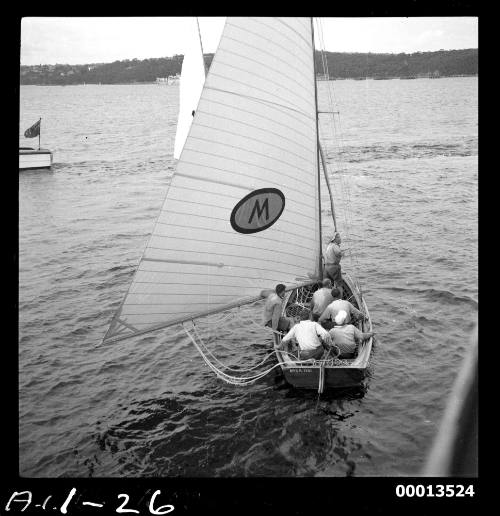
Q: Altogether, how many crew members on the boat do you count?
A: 6